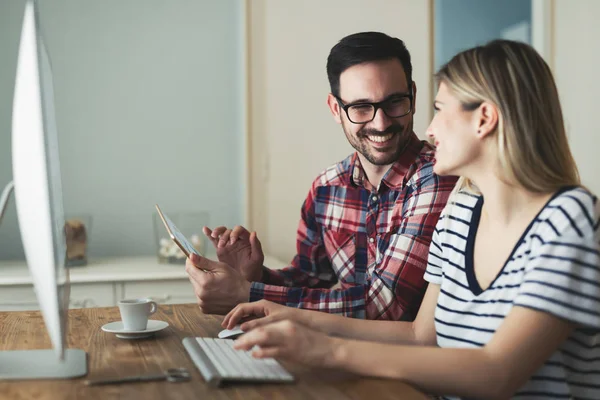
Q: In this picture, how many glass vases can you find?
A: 2